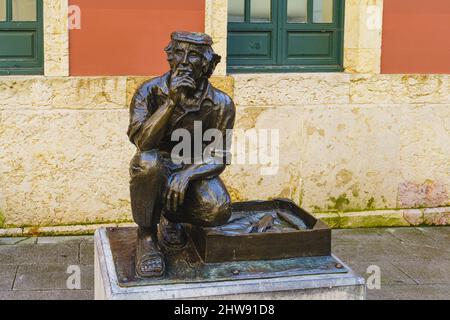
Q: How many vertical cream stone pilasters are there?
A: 3